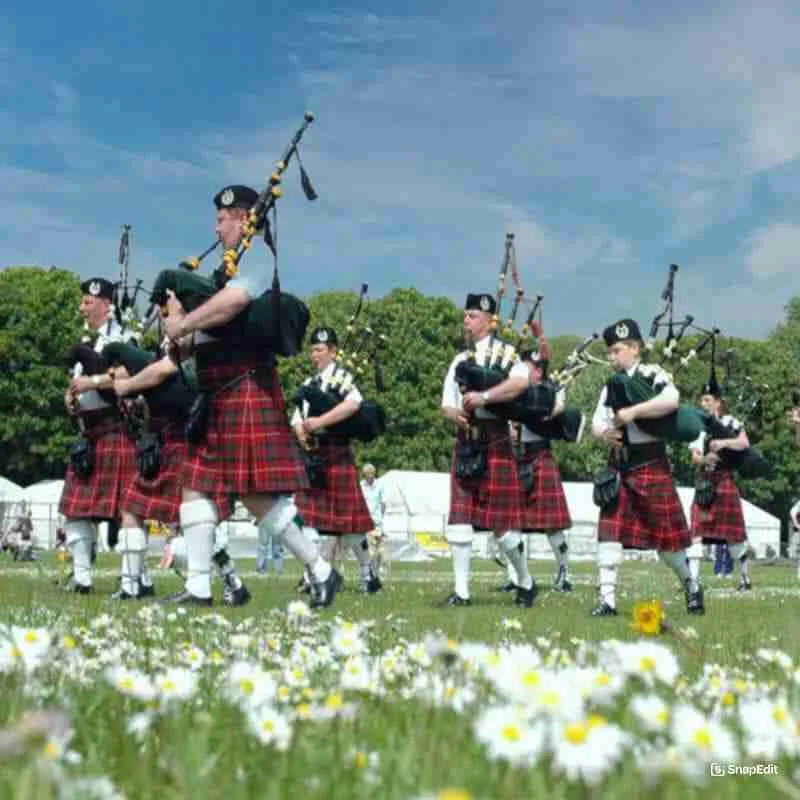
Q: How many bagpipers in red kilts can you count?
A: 8